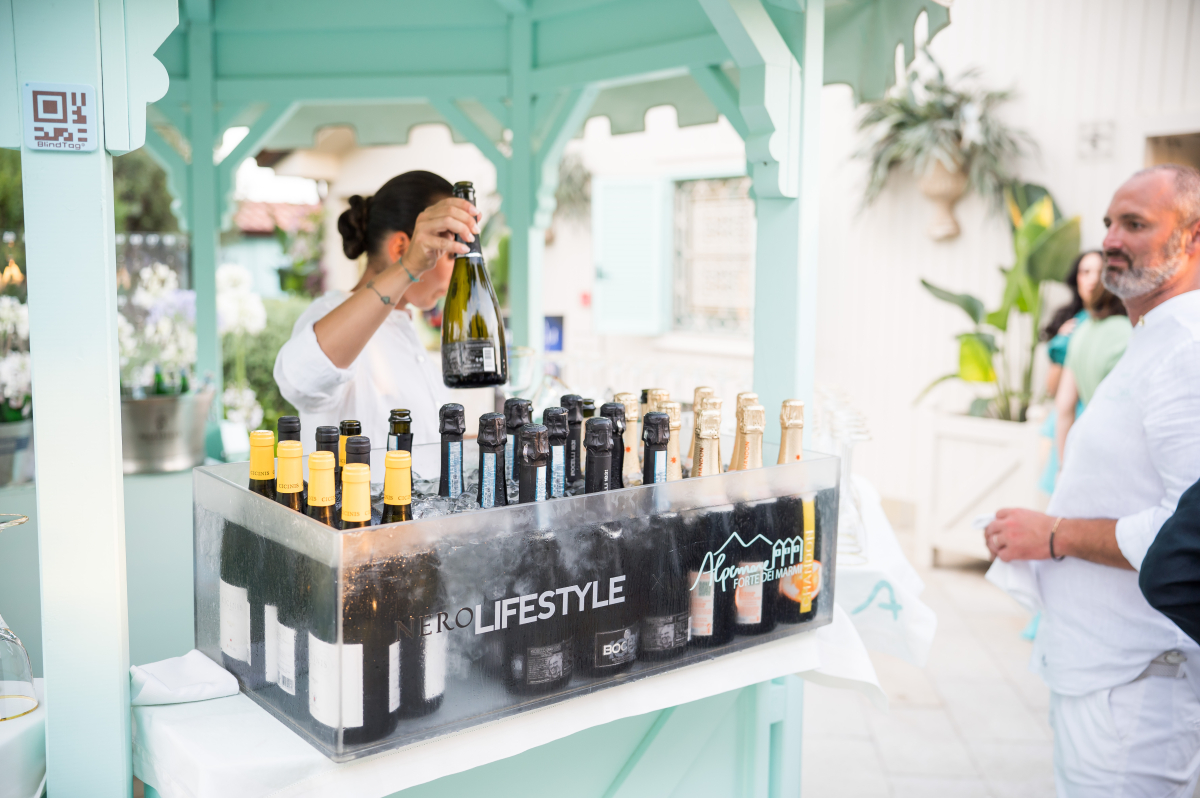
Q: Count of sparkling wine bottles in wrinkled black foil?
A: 9